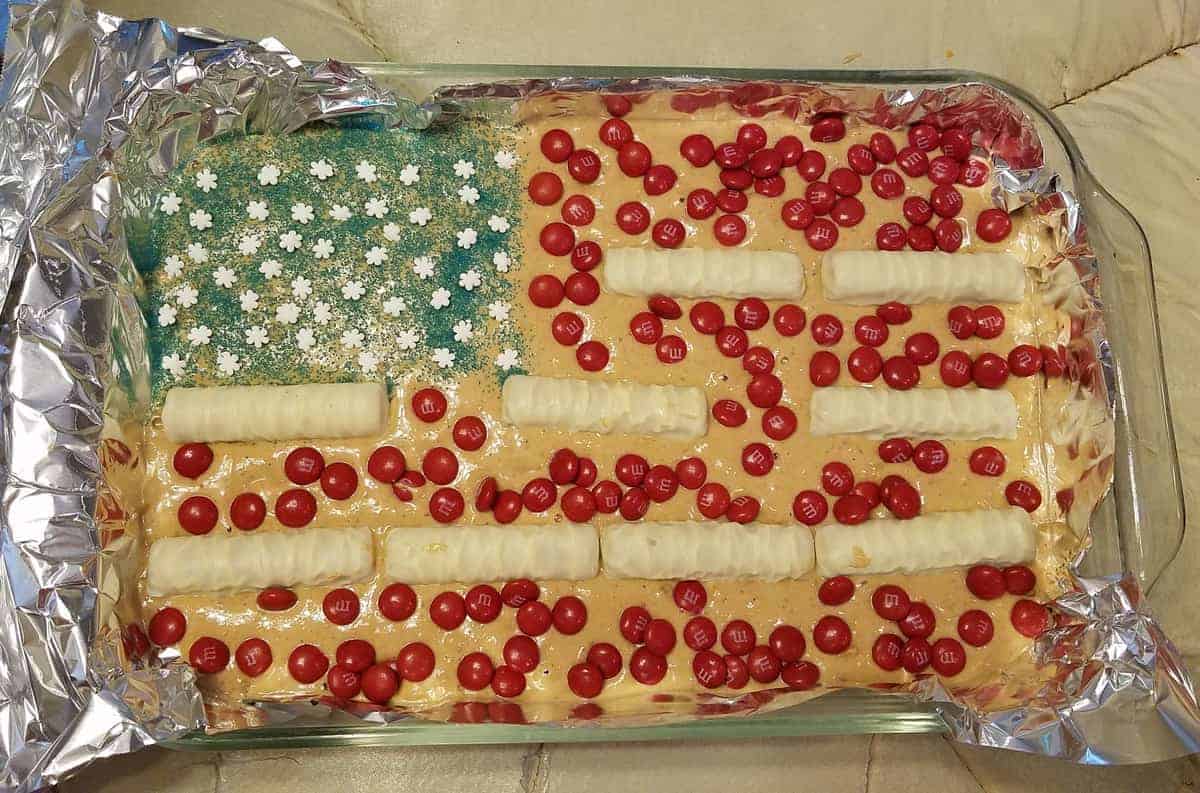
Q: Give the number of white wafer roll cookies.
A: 9